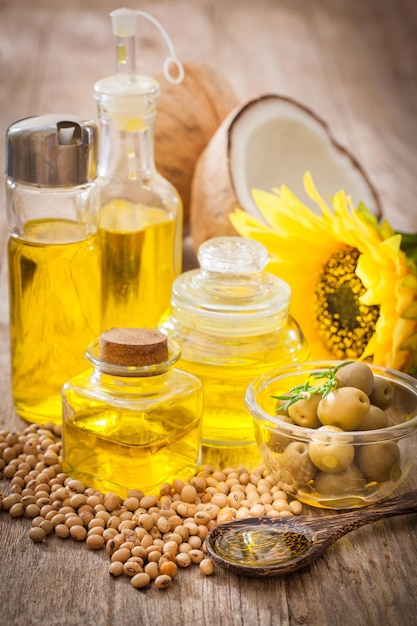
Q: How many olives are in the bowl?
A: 11